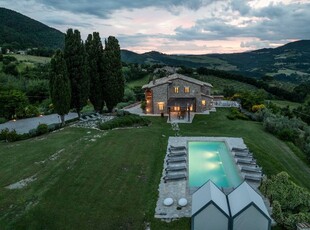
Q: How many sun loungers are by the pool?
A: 10